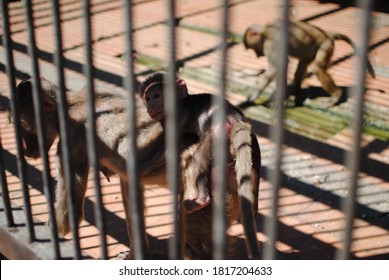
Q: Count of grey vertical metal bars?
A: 10